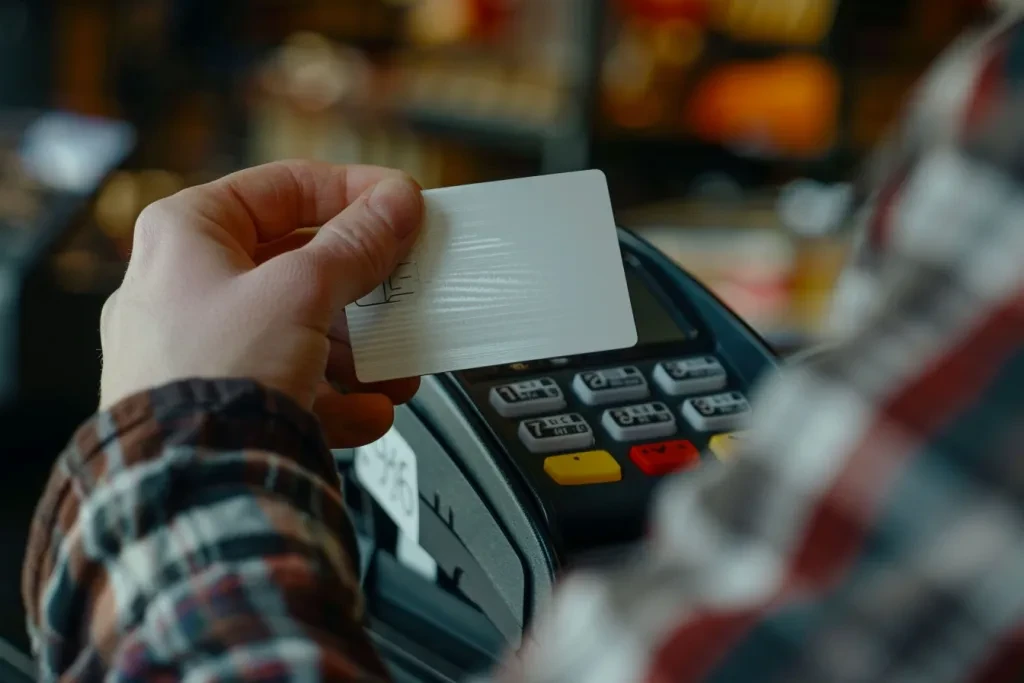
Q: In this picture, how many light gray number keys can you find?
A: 6